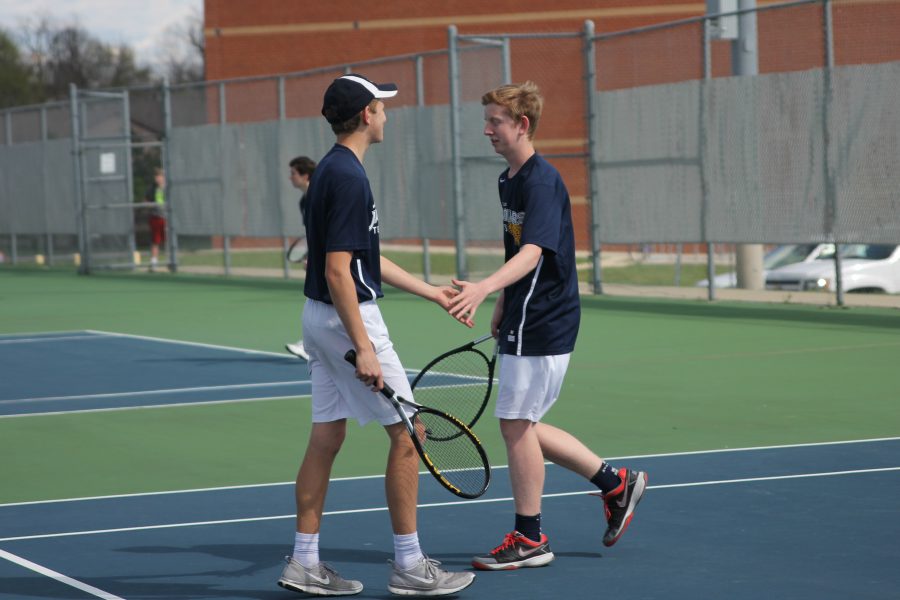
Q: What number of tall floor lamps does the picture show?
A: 0